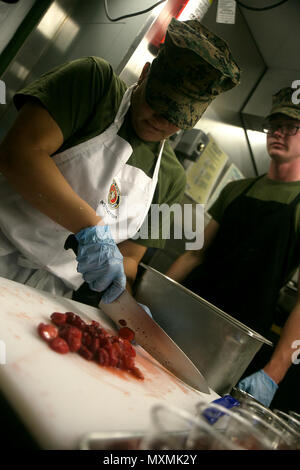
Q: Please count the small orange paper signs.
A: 0